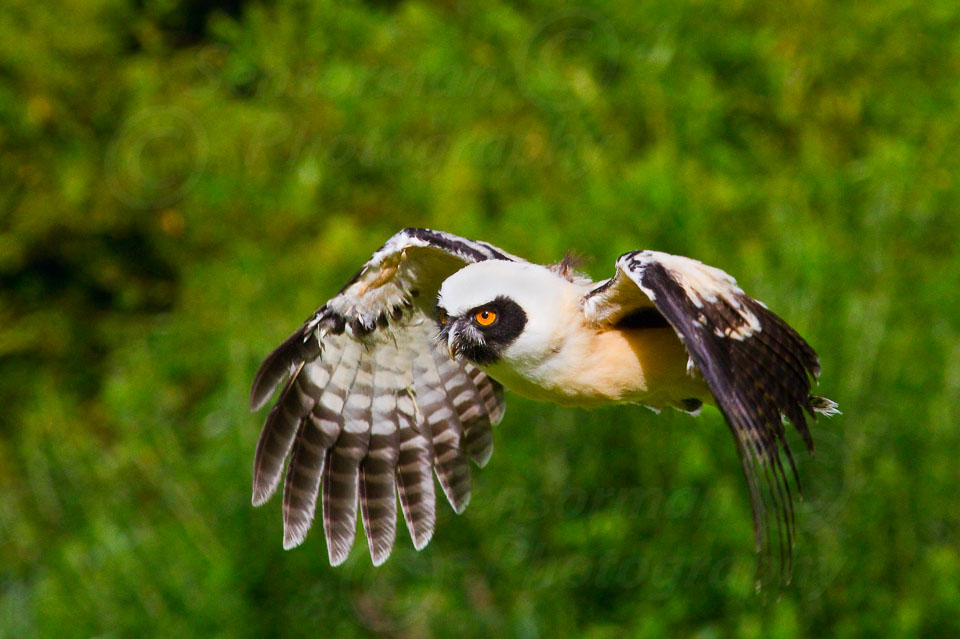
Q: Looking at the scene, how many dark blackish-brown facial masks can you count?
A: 1